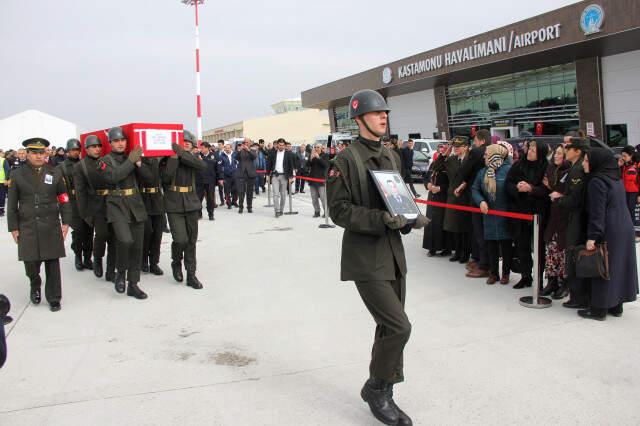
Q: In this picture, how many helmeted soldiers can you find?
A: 5